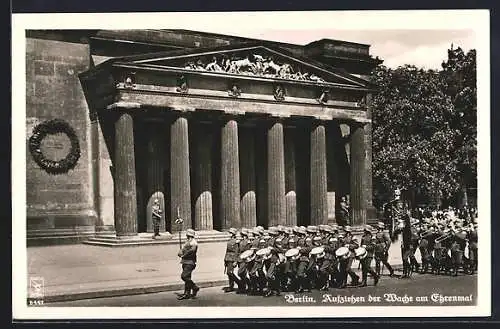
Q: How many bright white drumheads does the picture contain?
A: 6